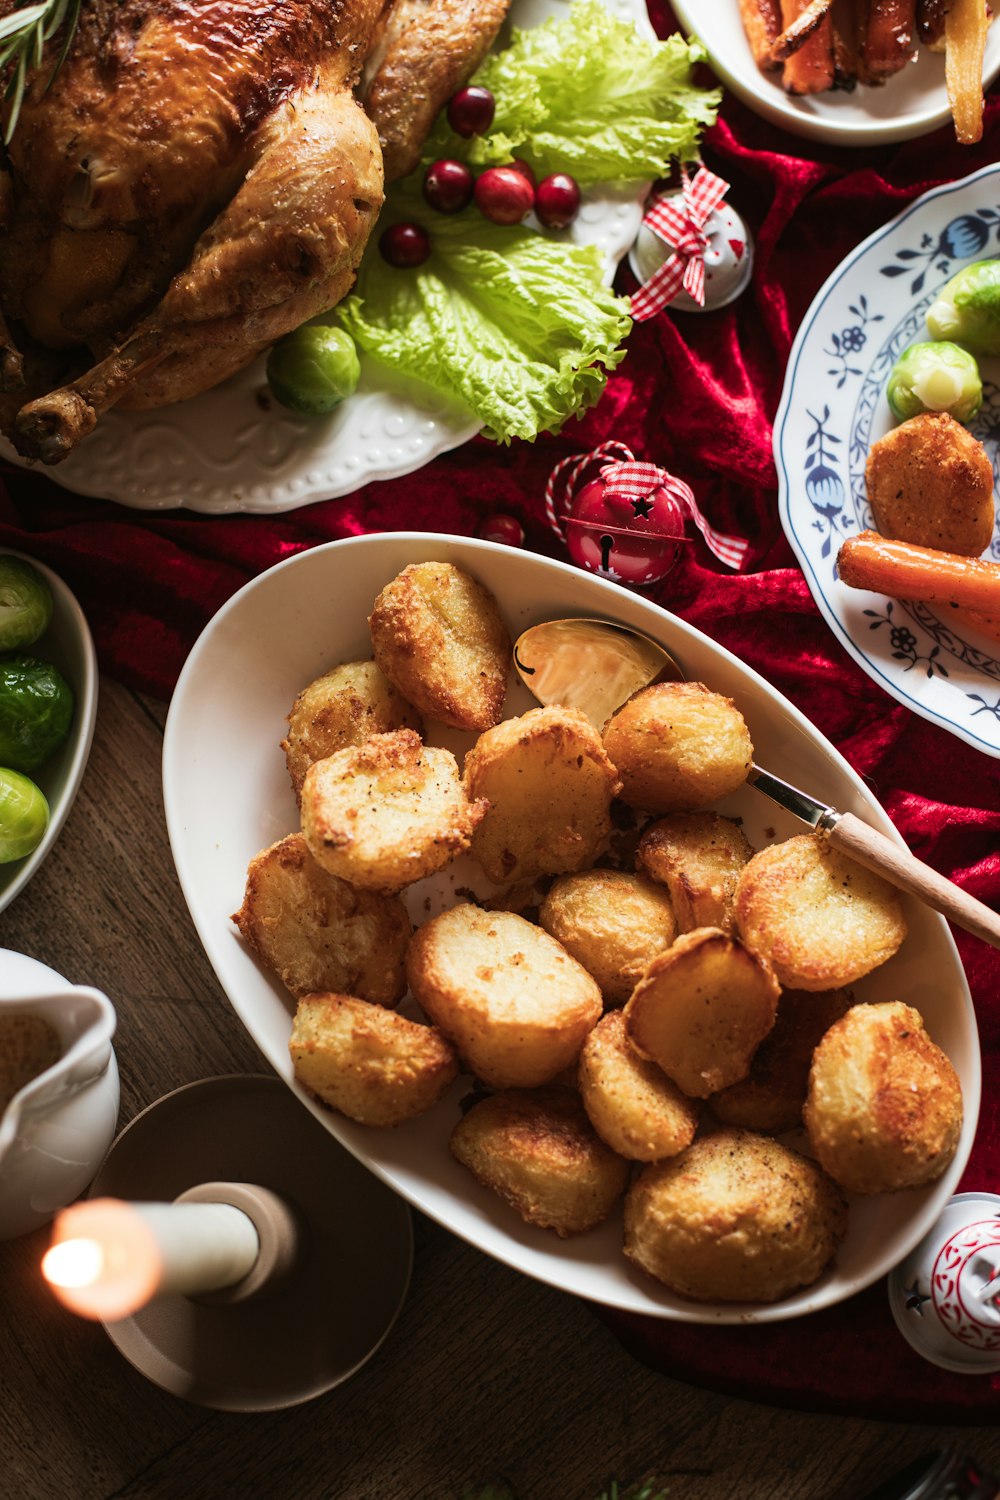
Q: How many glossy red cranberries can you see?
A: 6